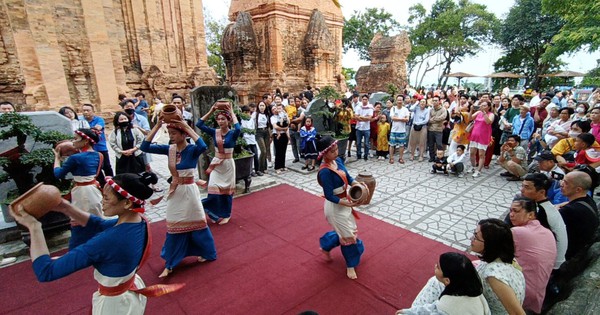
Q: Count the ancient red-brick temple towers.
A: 3